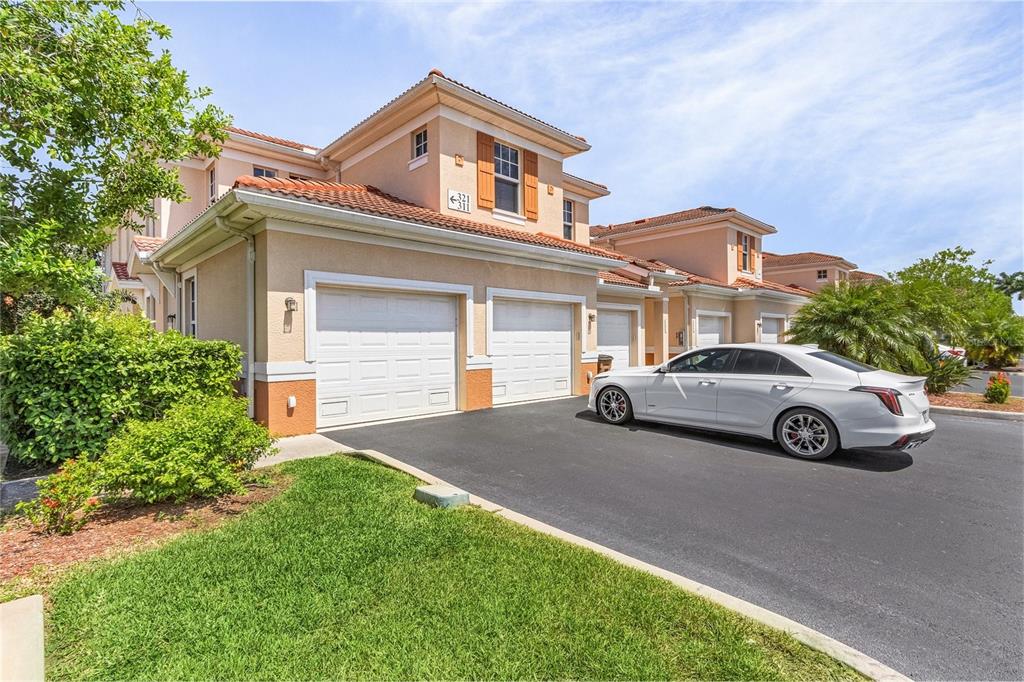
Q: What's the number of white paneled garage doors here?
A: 5